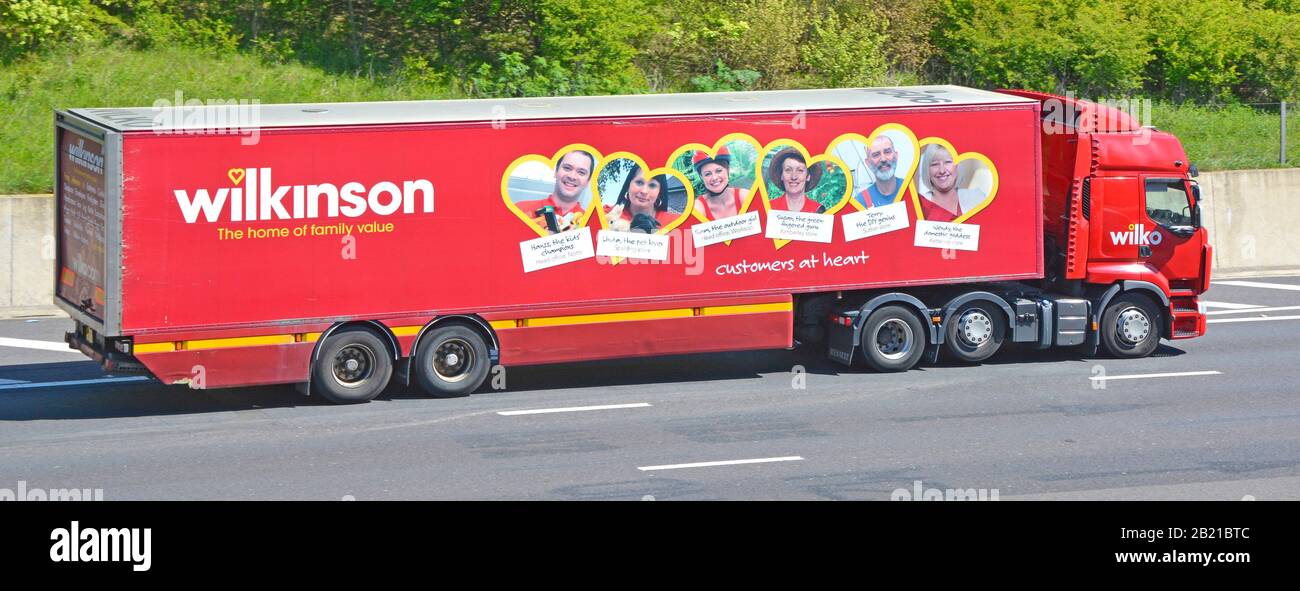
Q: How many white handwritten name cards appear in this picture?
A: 6